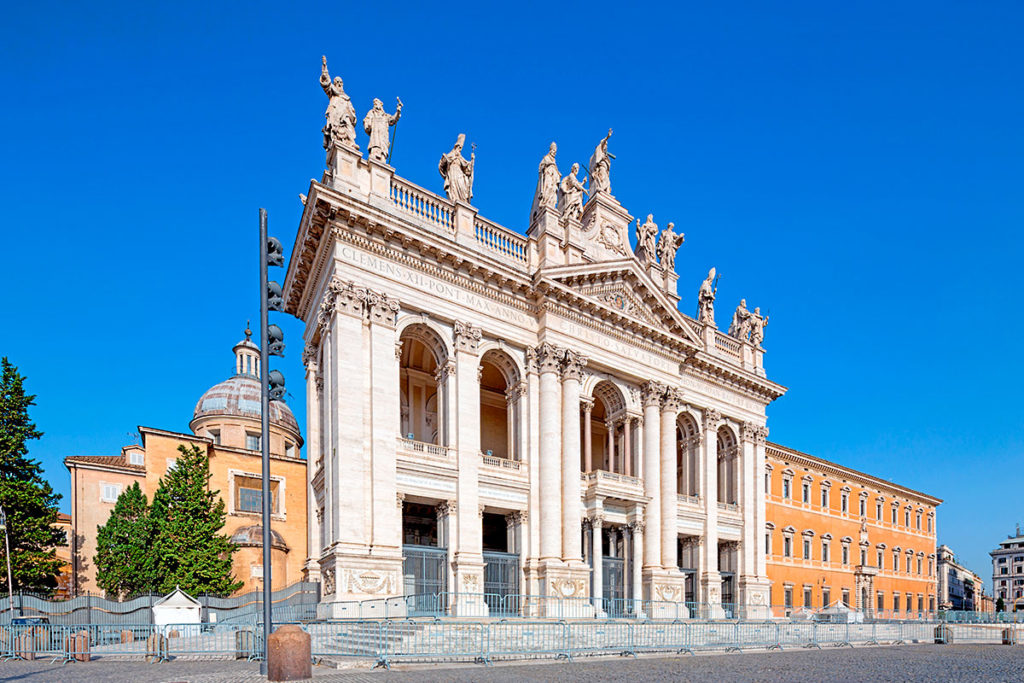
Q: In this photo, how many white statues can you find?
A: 11